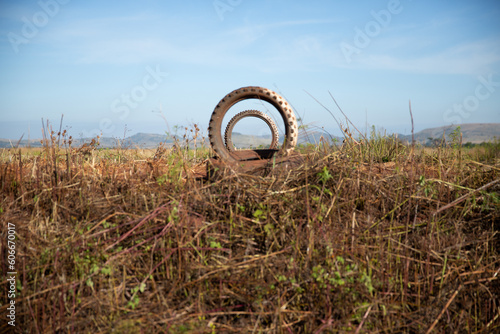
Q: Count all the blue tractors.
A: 0